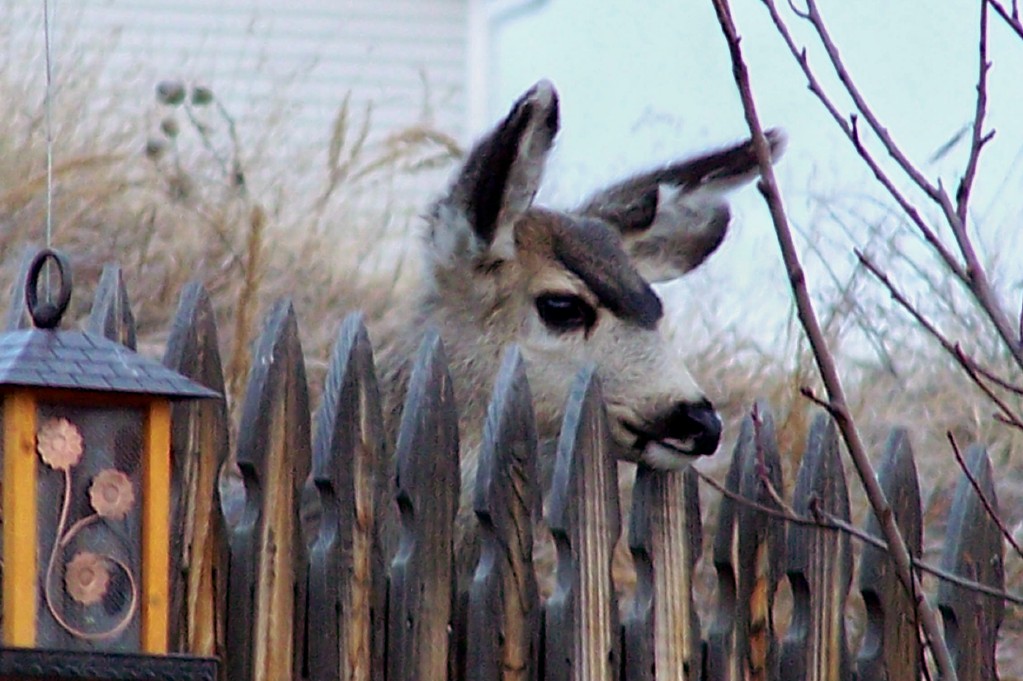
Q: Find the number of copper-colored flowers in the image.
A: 3